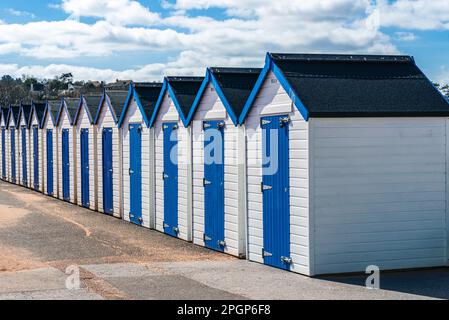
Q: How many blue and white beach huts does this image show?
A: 12